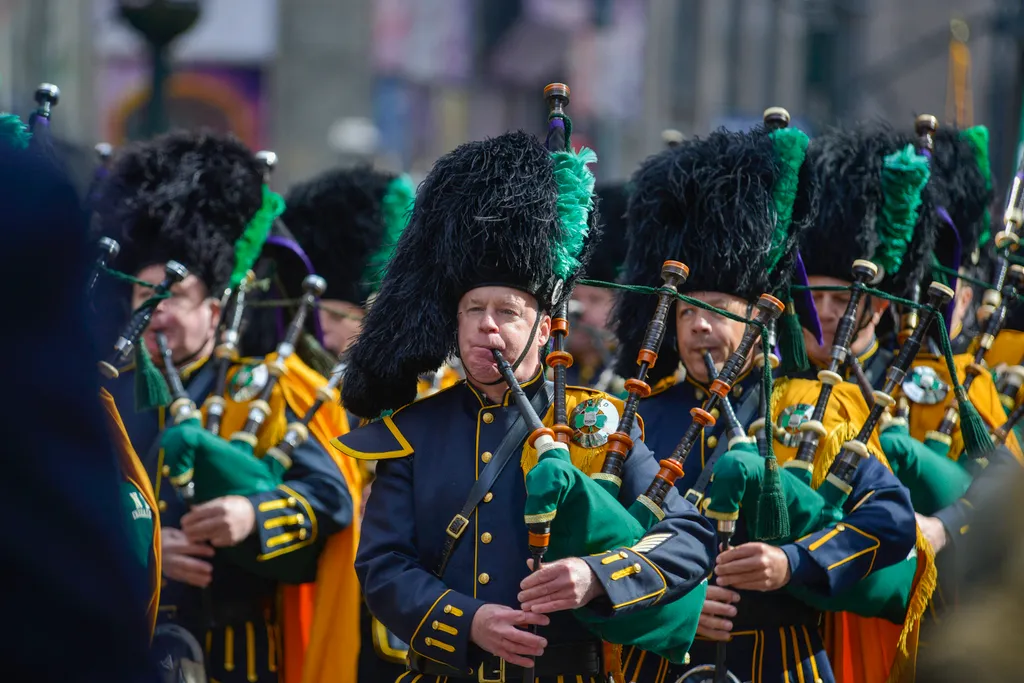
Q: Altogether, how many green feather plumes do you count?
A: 7